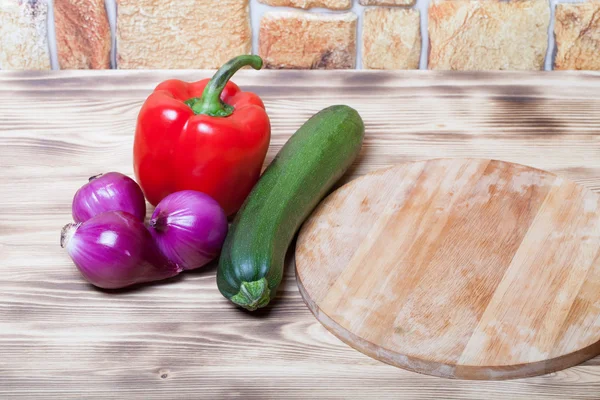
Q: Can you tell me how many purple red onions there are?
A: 3